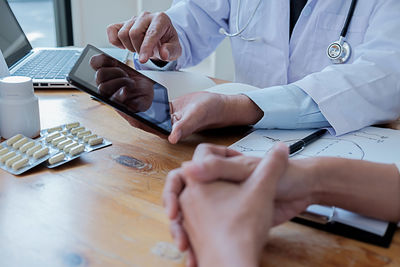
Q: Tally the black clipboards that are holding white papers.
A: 1